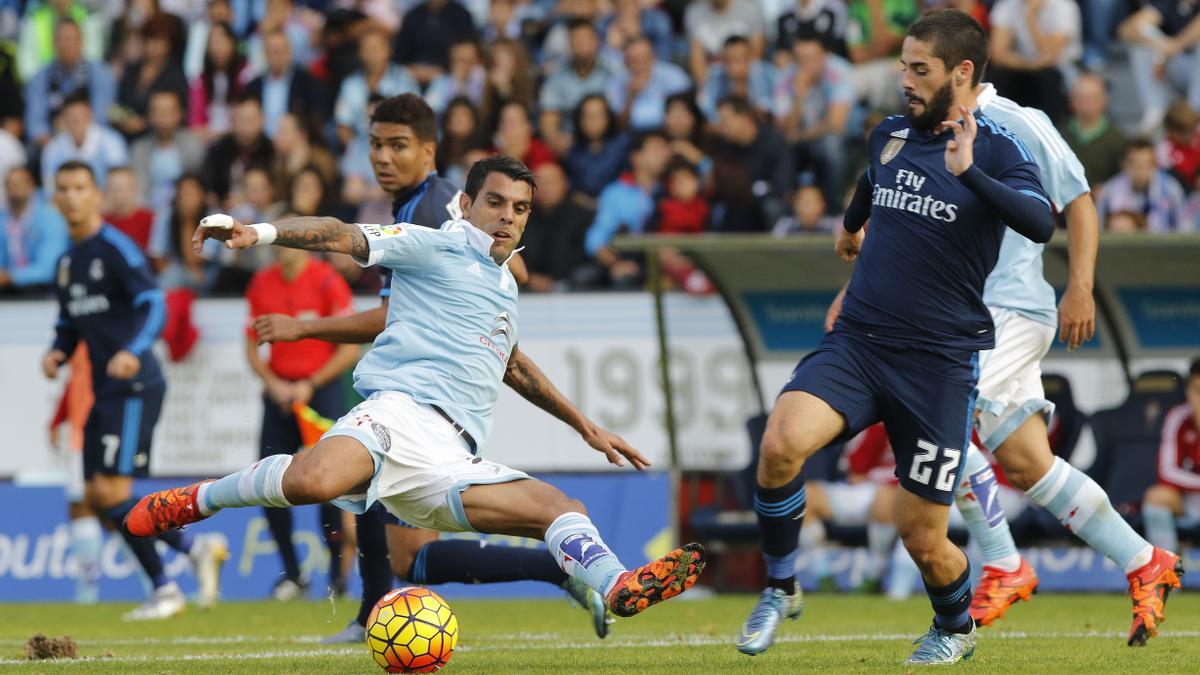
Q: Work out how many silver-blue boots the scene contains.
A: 4